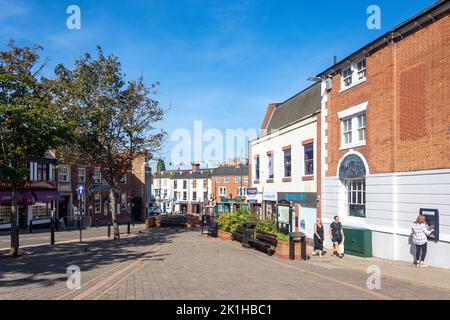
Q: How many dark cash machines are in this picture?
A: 1